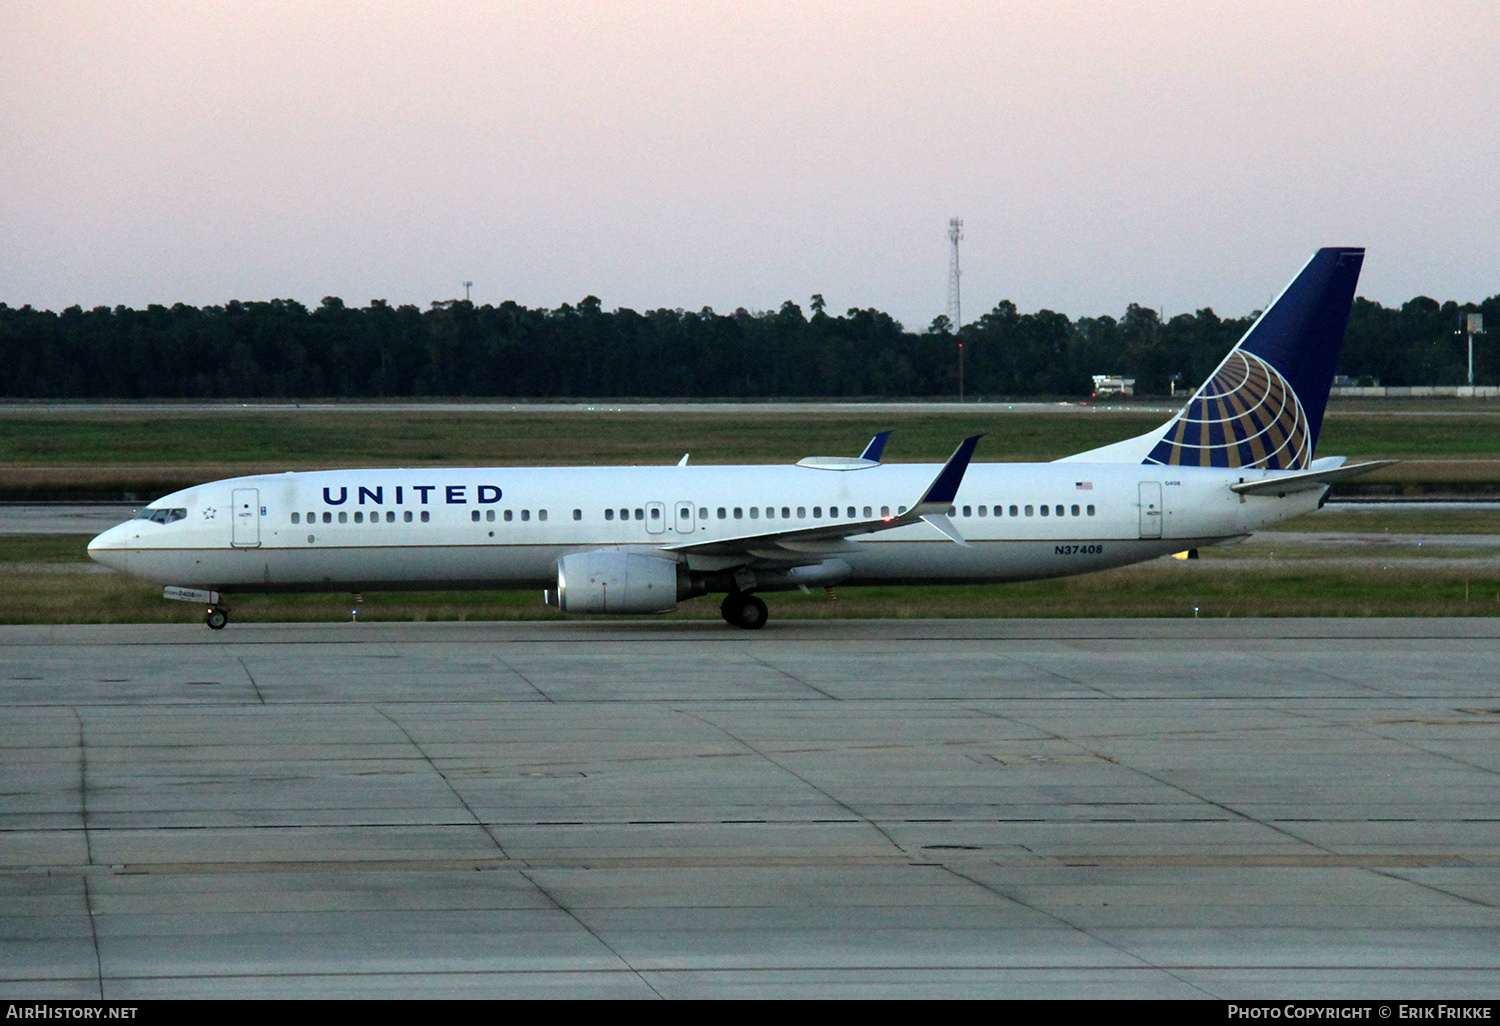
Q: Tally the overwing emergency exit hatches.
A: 2